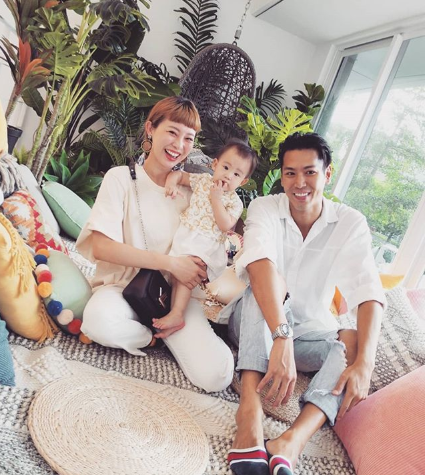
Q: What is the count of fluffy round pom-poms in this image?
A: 10